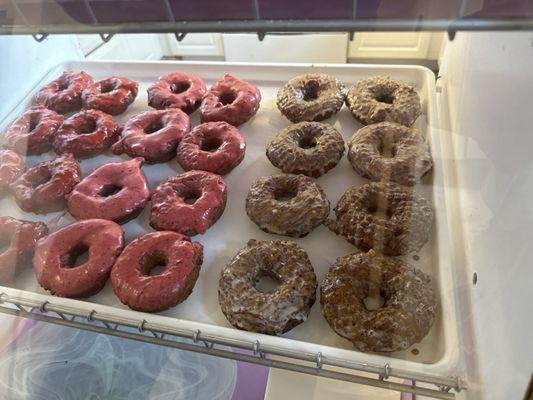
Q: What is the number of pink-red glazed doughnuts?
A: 15